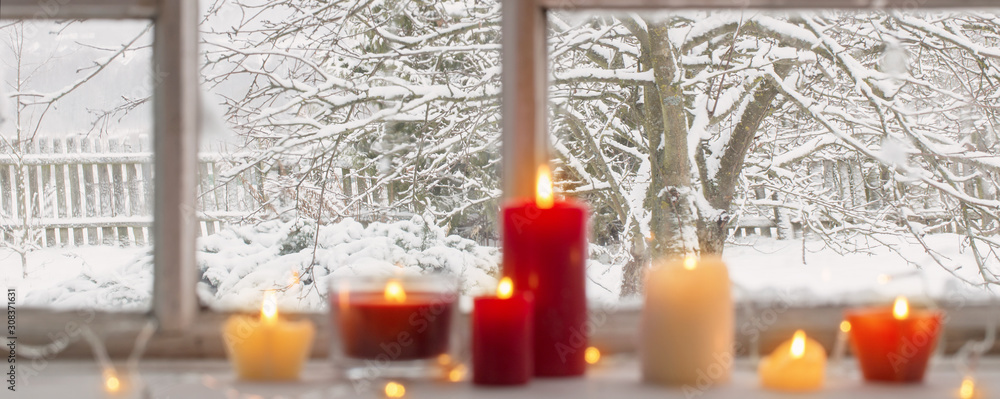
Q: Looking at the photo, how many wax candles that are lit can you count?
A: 7